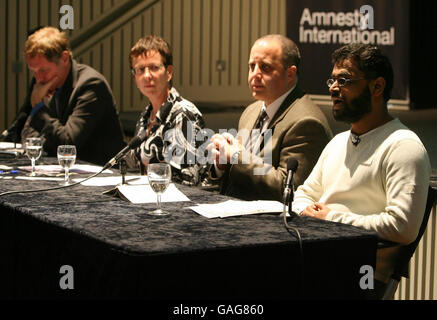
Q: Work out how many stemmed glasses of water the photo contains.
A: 3